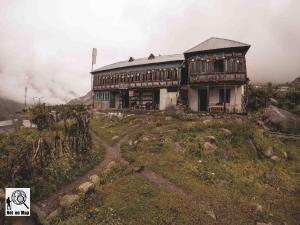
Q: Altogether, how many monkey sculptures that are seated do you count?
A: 0